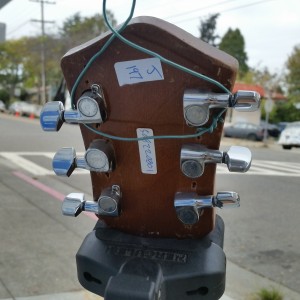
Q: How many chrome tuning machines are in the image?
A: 6